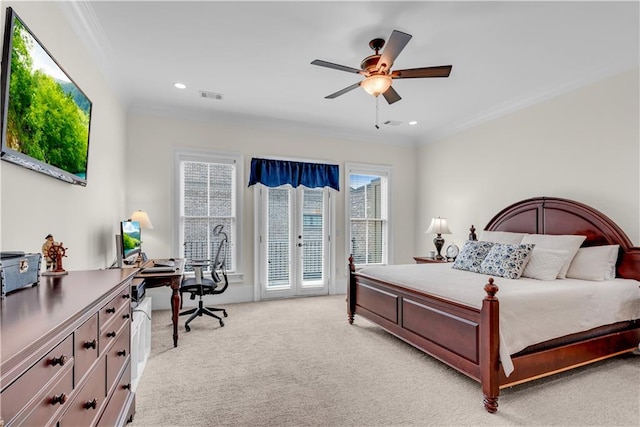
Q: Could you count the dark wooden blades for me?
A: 5